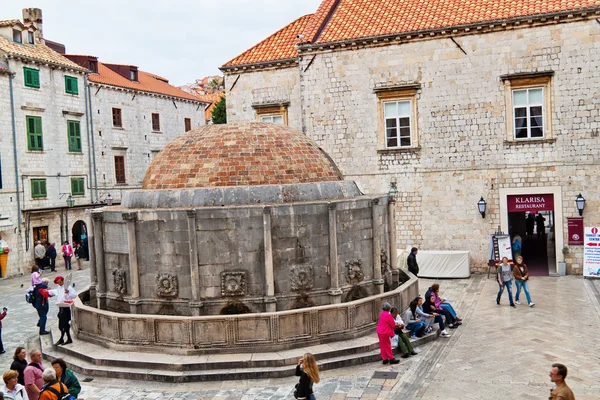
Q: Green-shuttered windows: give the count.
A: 6